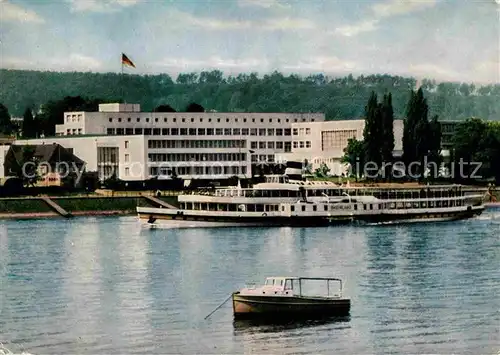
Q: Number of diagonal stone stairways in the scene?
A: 2